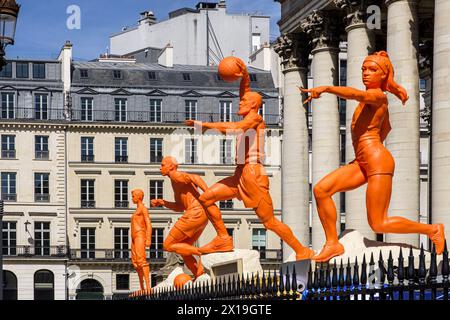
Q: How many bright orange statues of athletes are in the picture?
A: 4